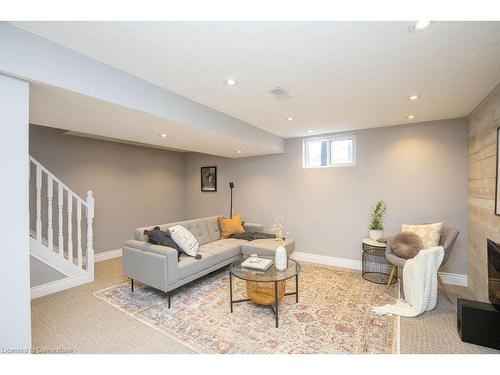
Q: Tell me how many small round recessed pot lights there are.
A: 8